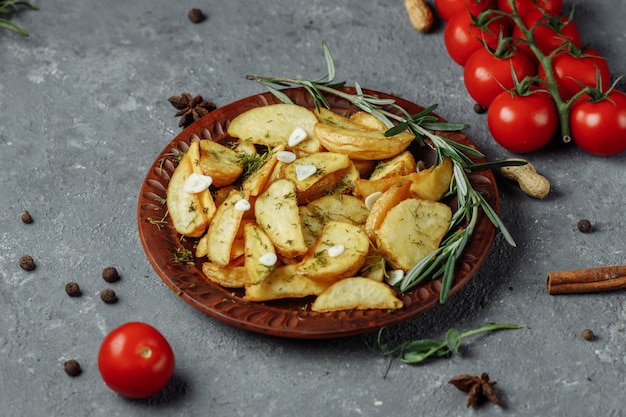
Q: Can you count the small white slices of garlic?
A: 9